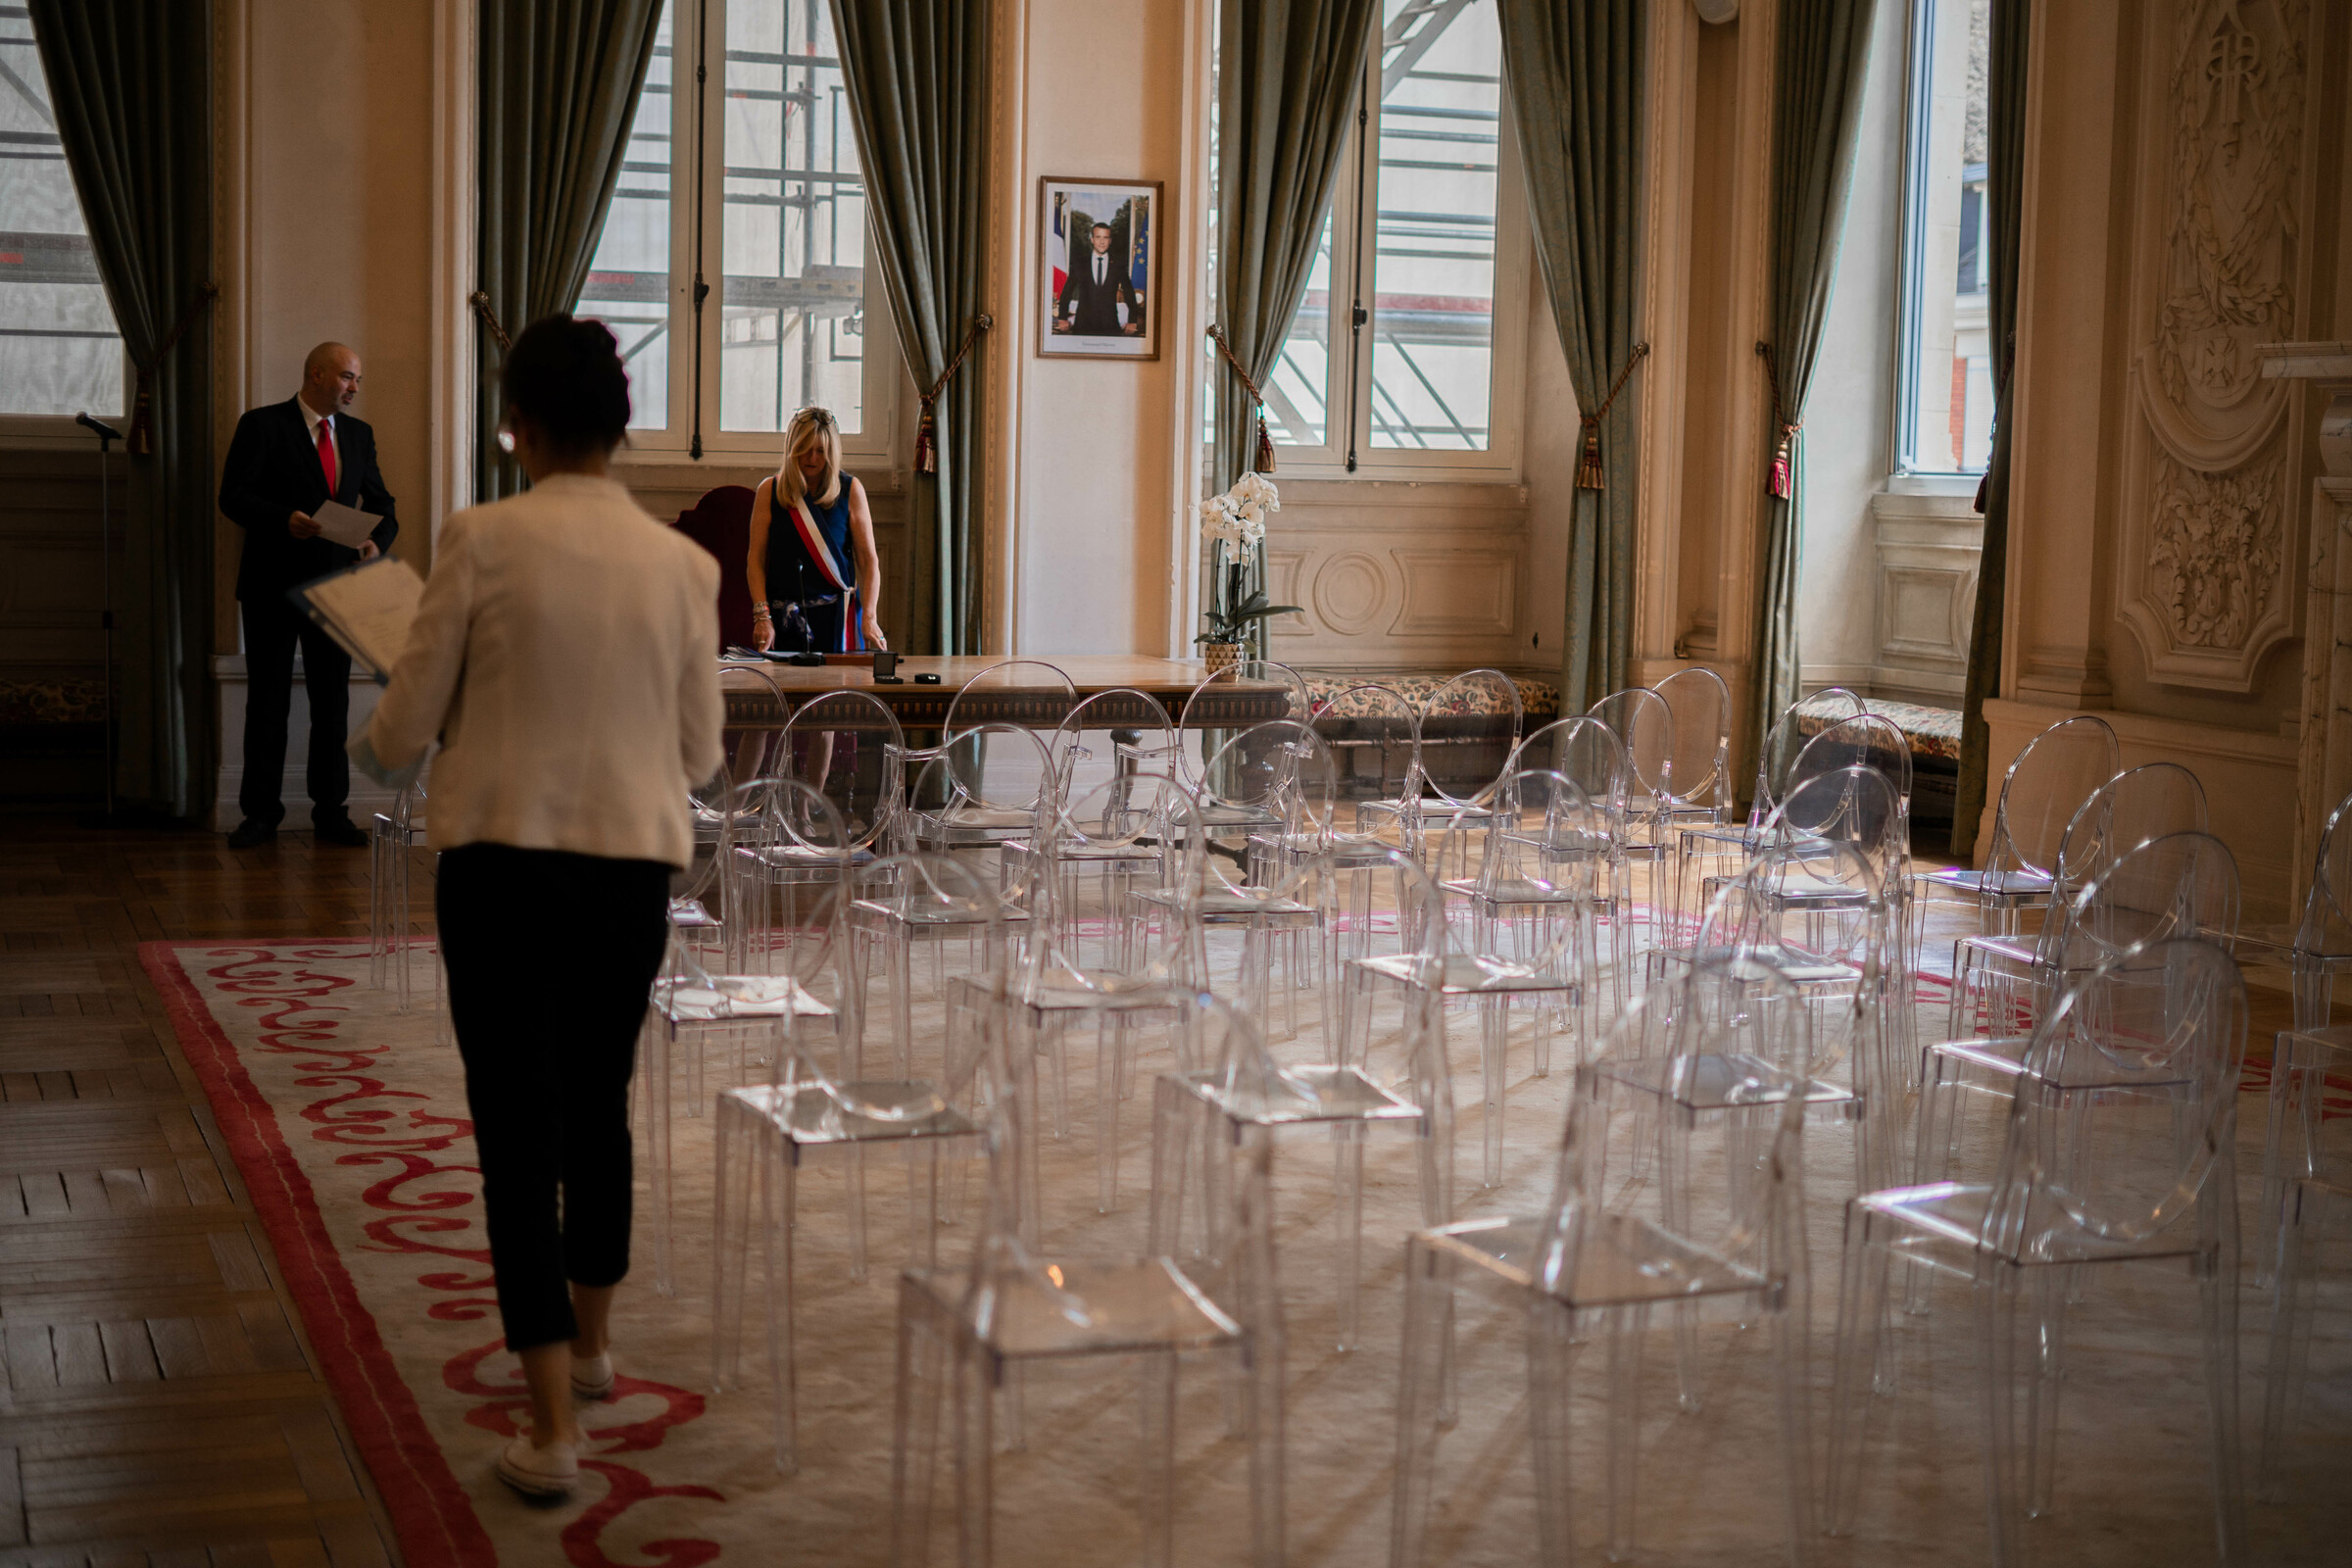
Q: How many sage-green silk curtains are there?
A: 7